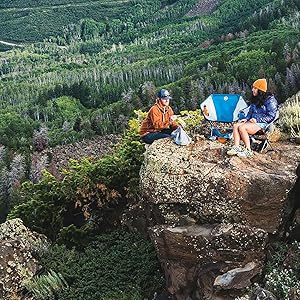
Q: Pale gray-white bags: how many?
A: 1